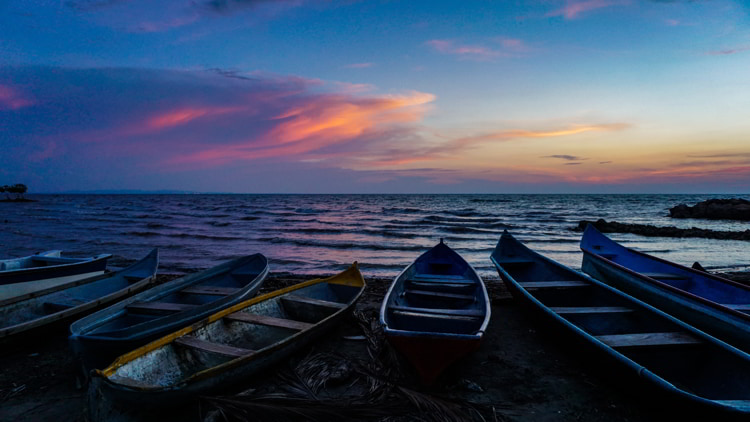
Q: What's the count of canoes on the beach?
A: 7